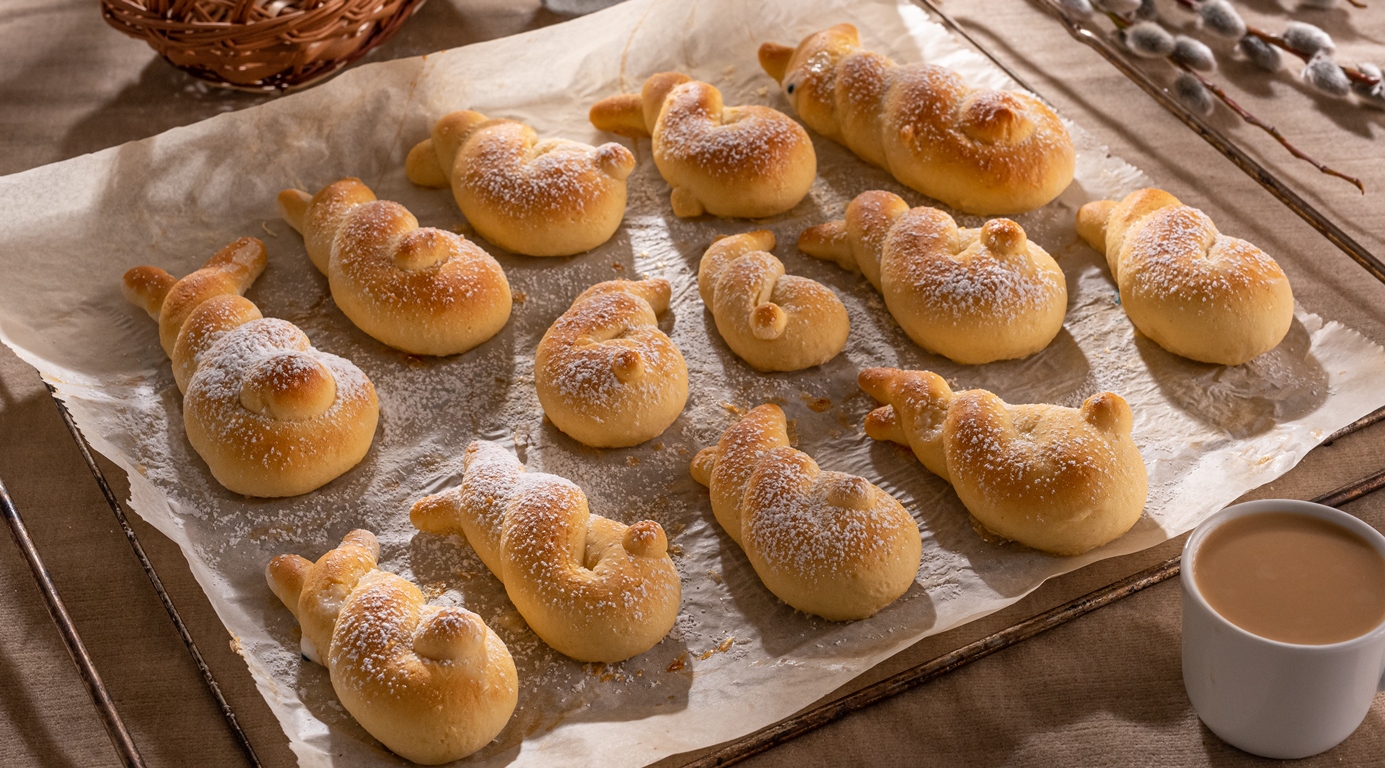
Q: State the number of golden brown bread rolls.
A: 13